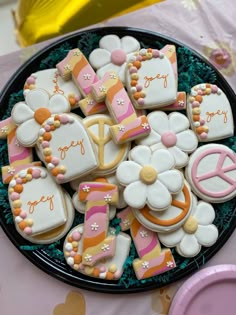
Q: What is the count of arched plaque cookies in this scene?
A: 6